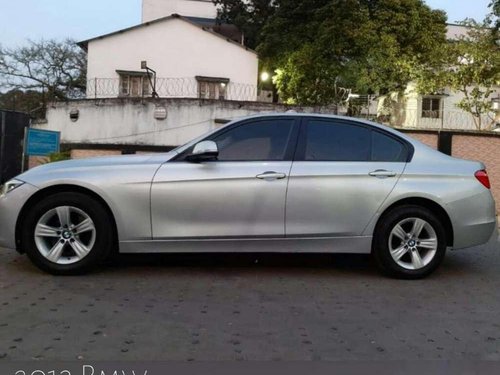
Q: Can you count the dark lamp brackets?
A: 1